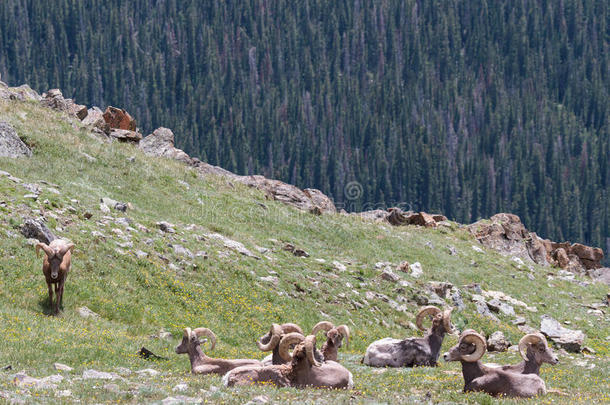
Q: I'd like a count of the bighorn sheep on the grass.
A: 8